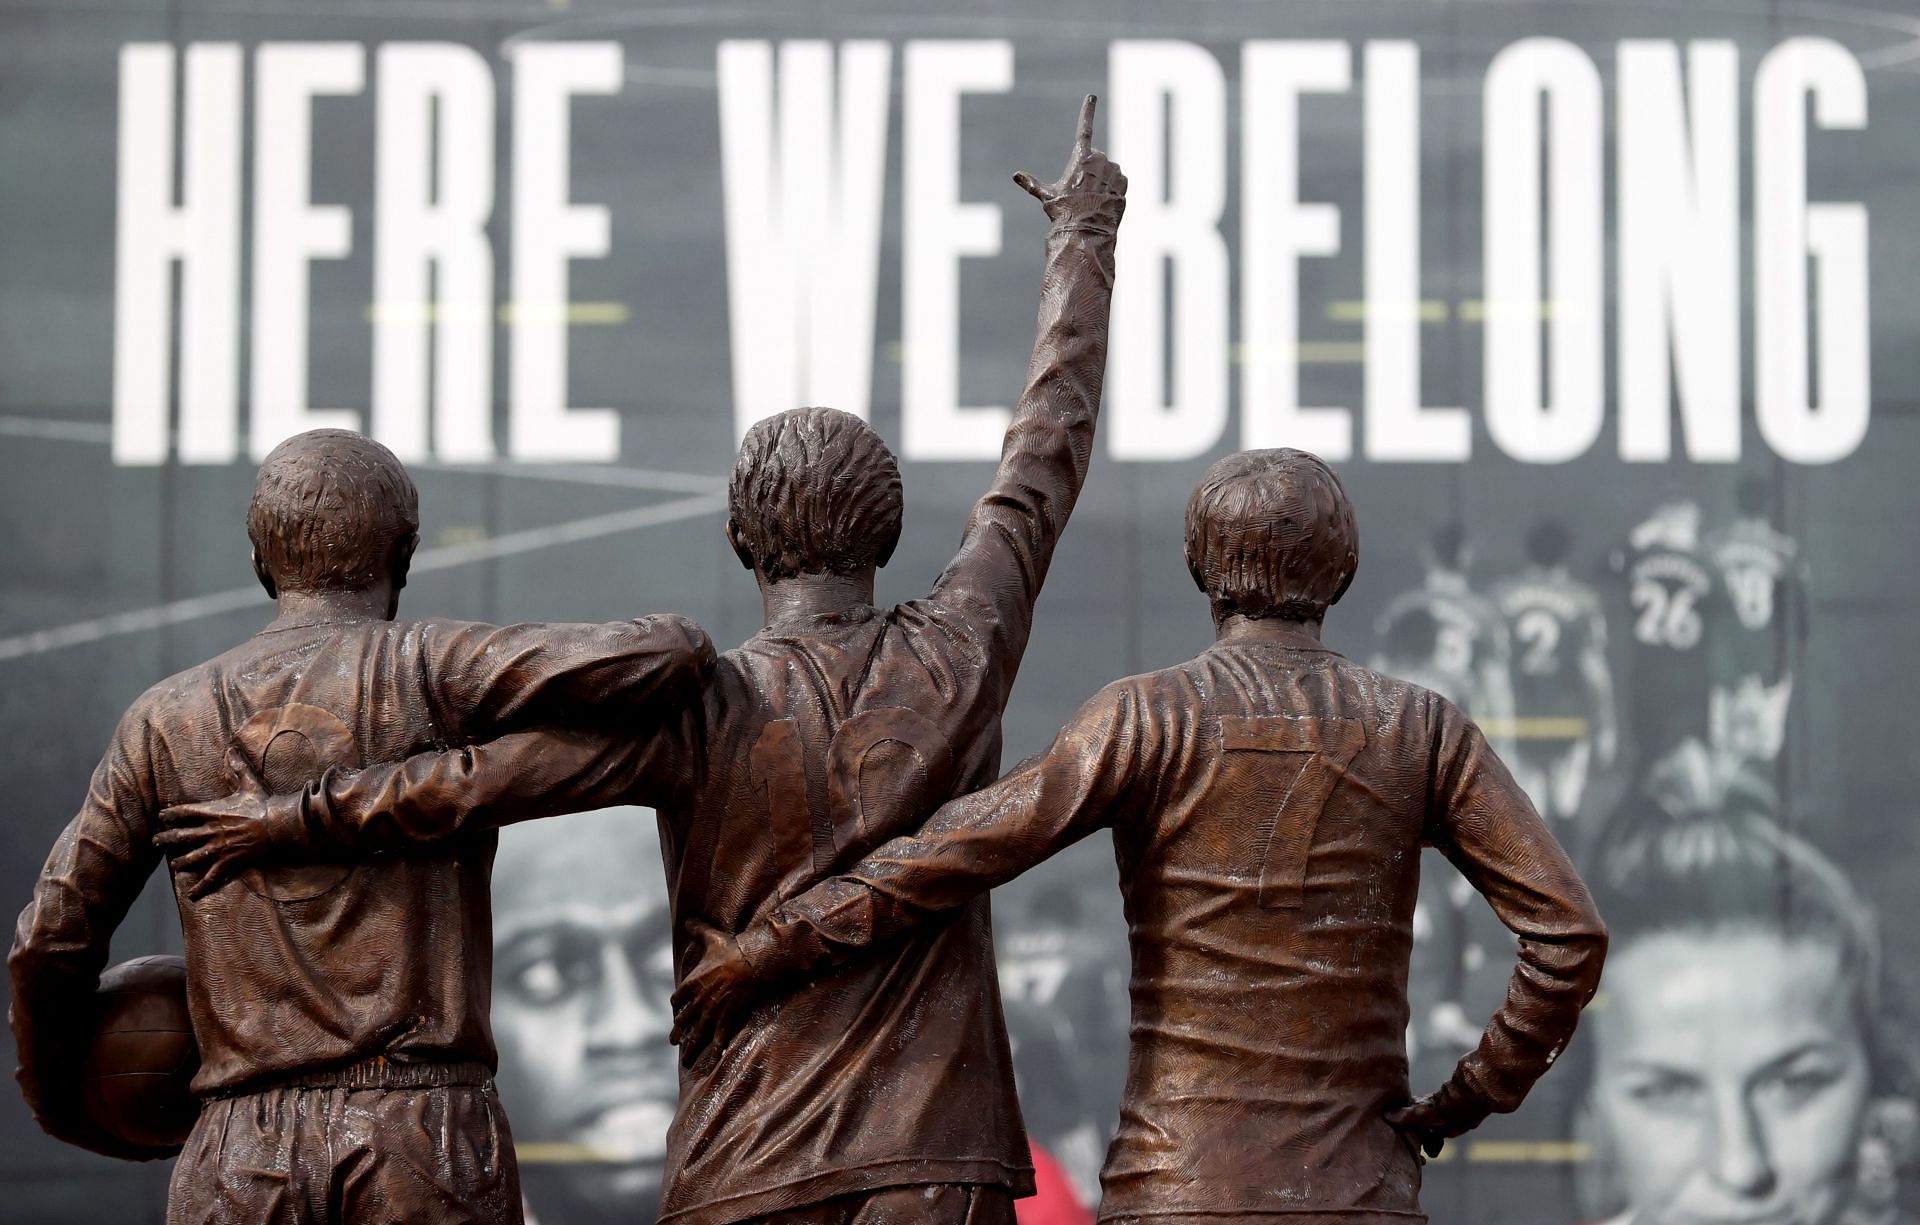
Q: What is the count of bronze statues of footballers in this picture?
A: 3